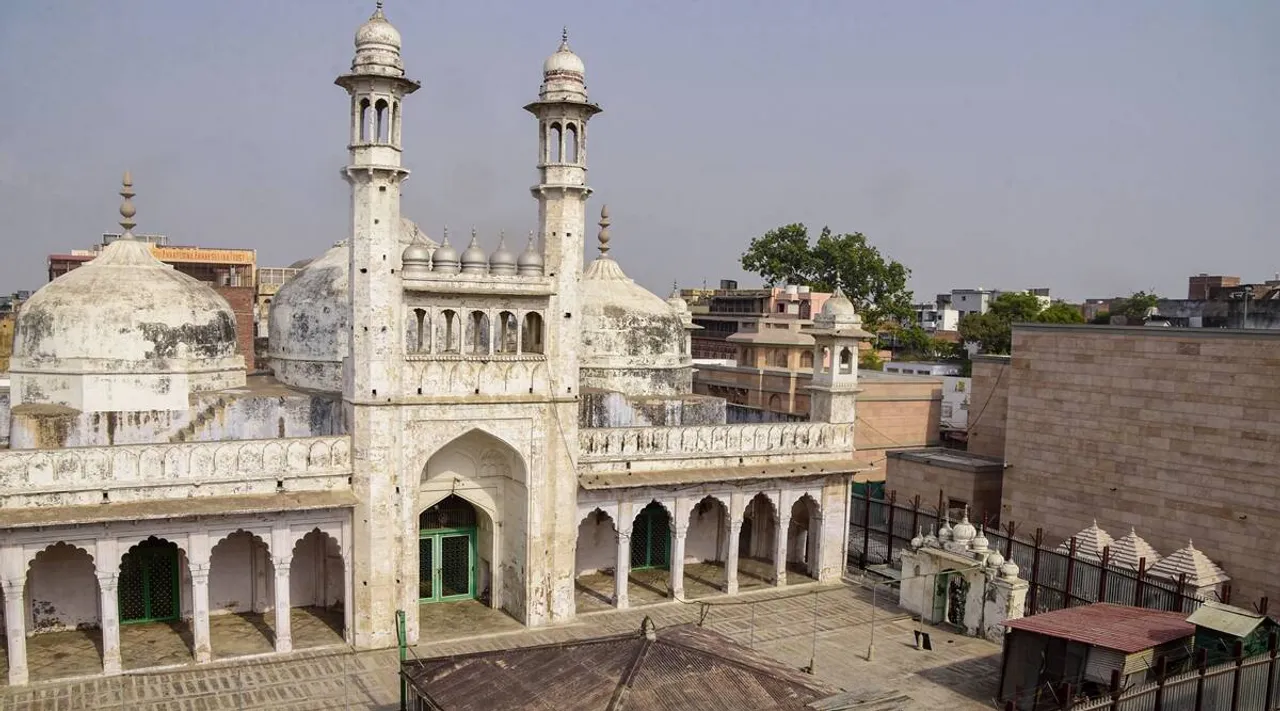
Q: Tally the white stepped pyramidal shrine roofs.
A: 3